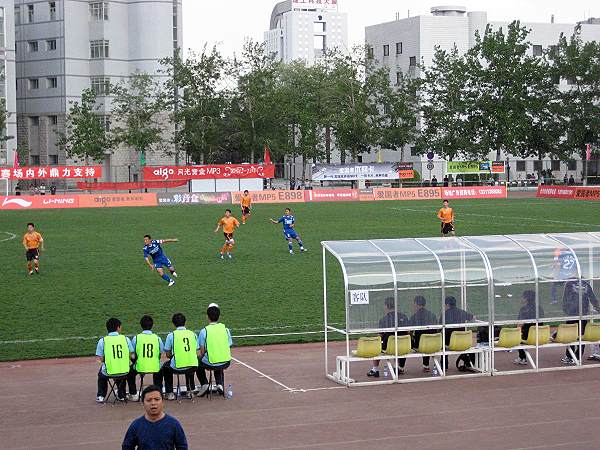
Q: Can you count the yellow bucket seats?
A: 8